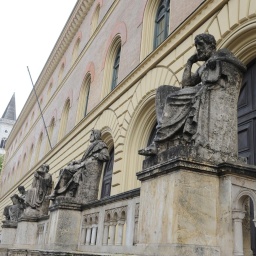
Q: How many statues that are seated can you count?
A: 4